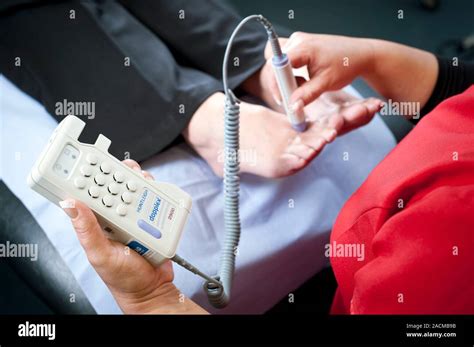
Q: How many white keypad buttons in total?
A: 12